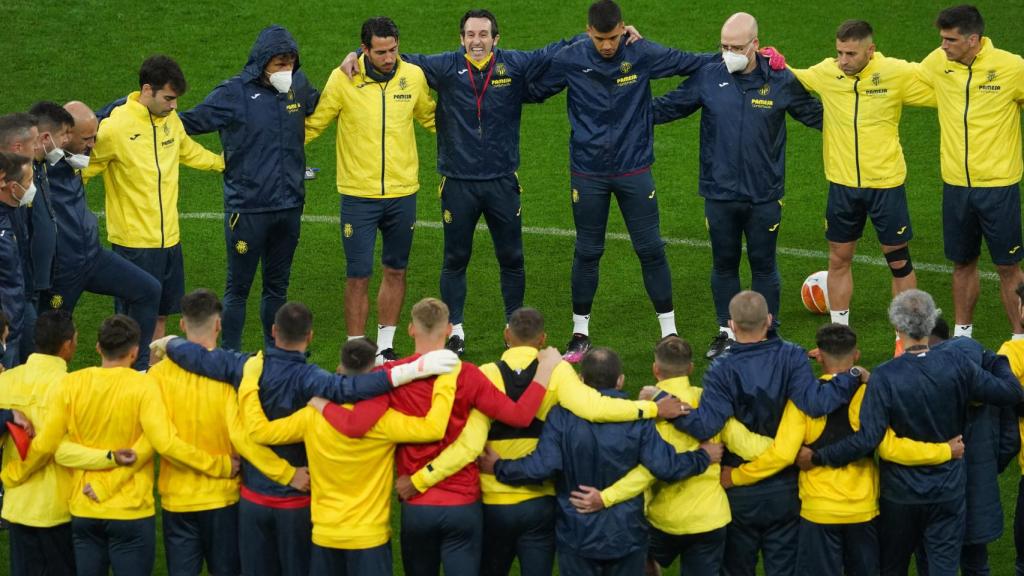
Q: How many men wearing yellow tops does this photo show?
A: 12